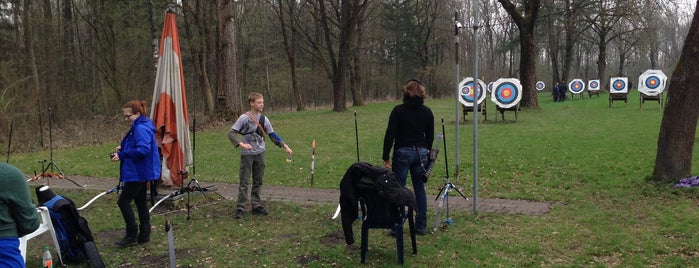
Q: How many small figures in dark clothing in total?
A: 2